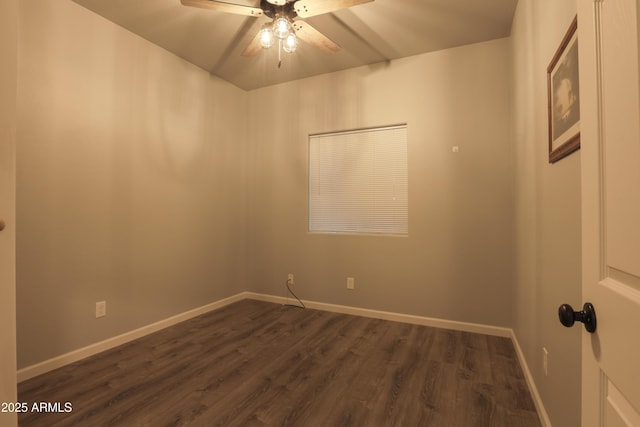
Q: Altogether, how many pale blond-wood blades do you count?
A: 5